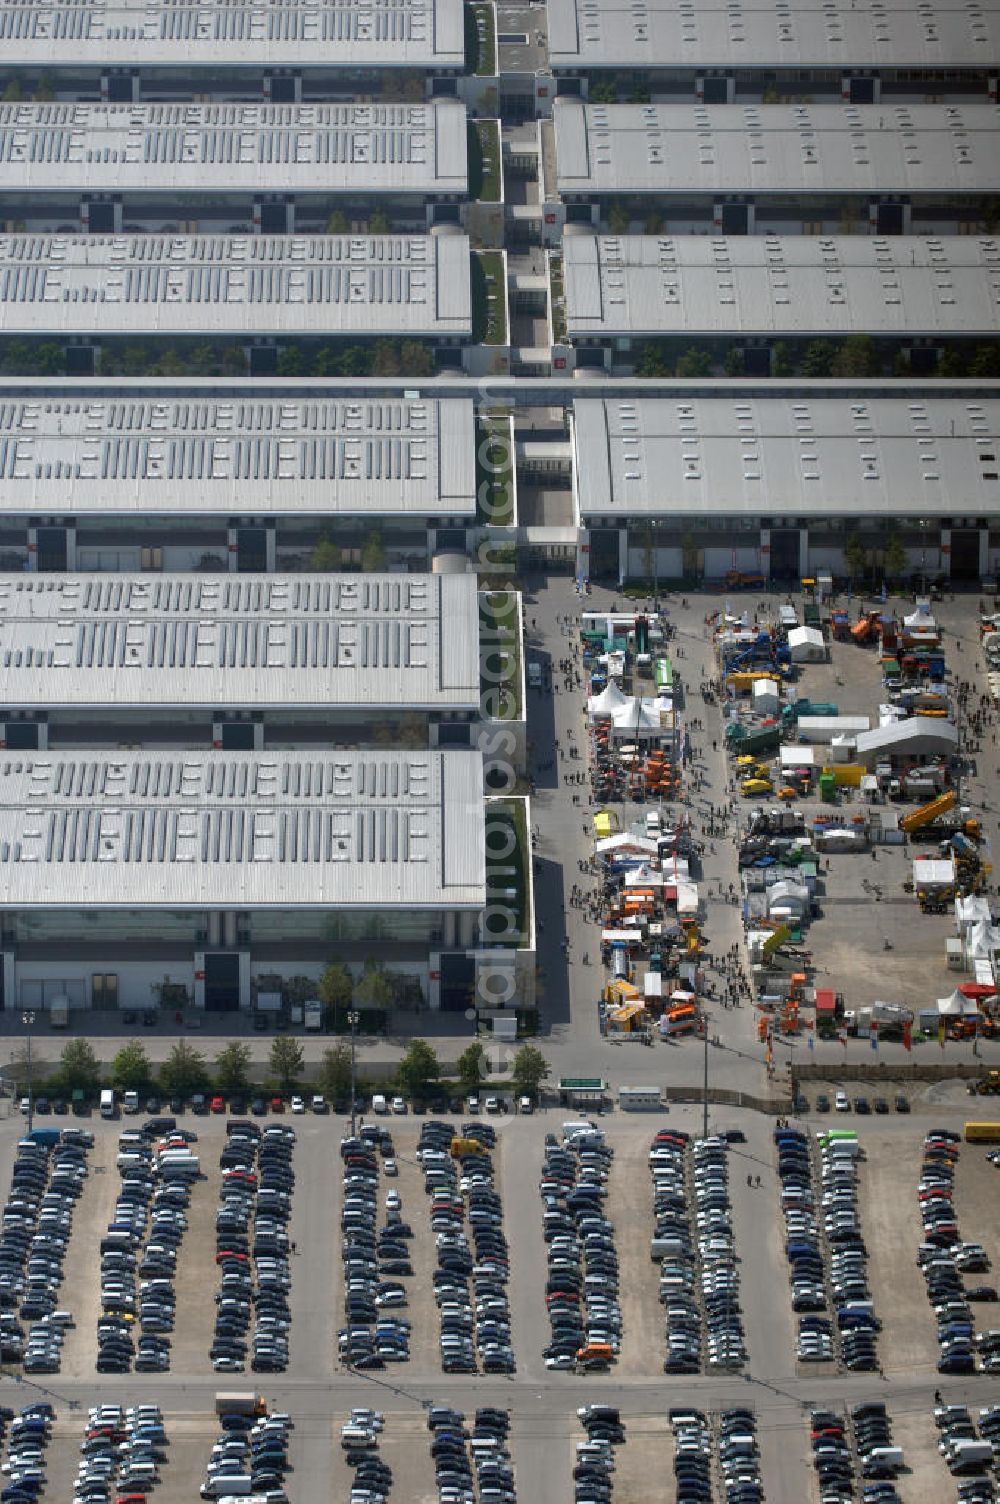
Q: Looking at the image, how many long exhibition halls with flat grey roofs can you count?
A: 10